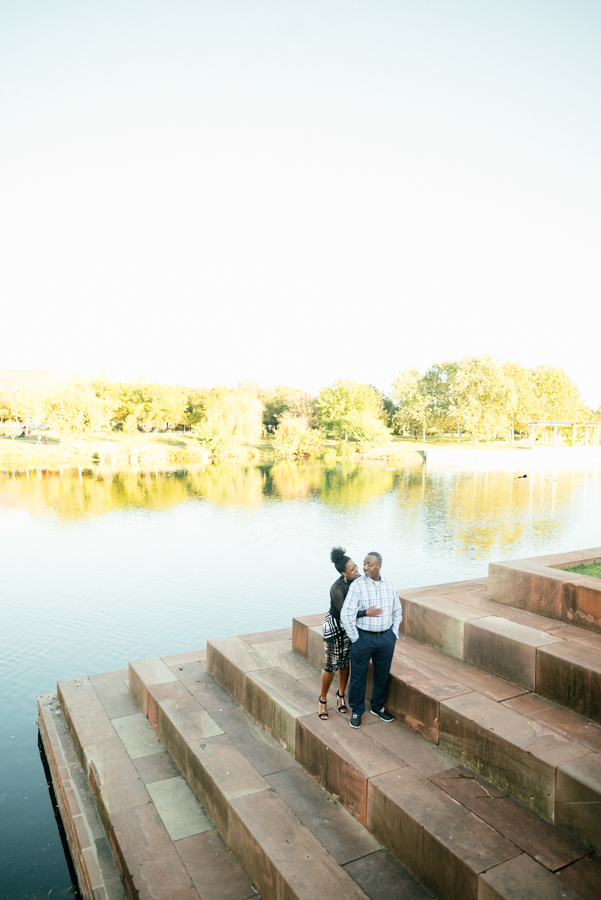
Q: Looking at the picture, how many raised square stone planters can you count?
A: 1